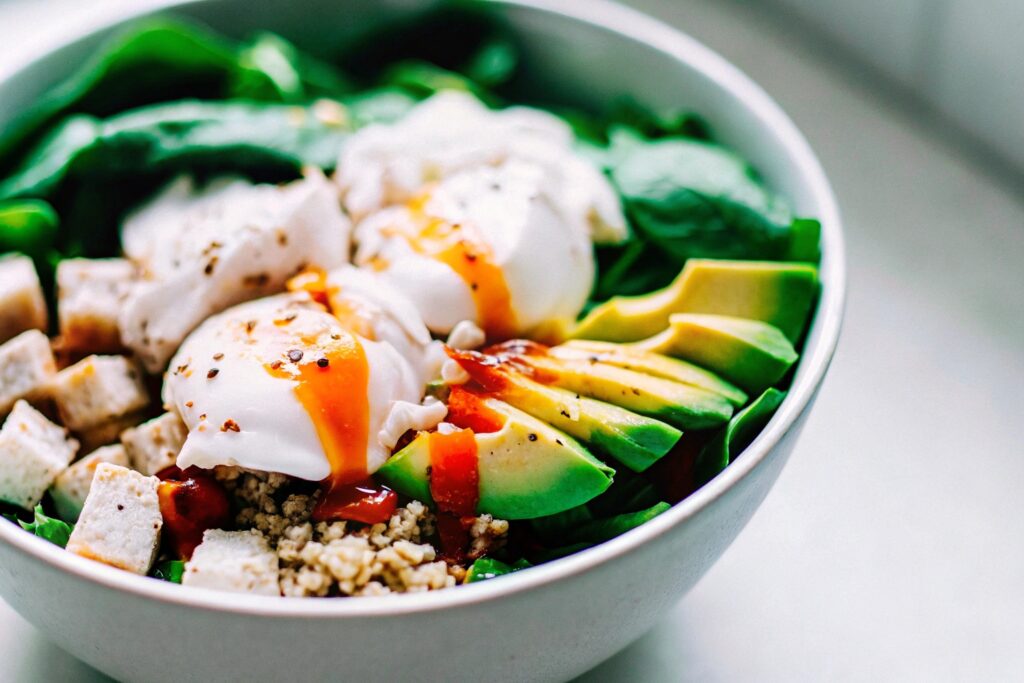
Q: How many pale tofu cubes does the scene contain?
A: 9